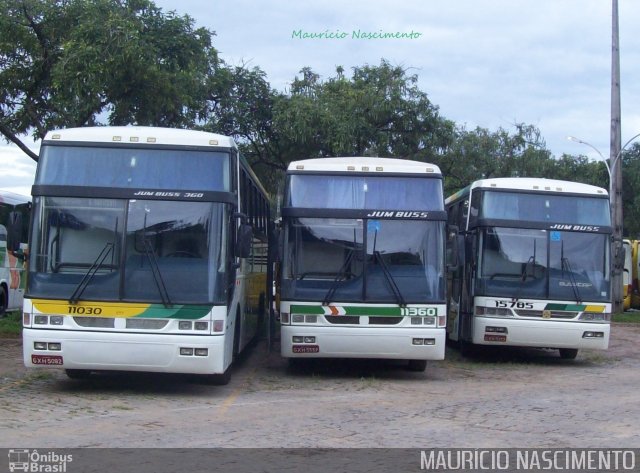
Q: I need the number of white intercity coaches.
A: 3